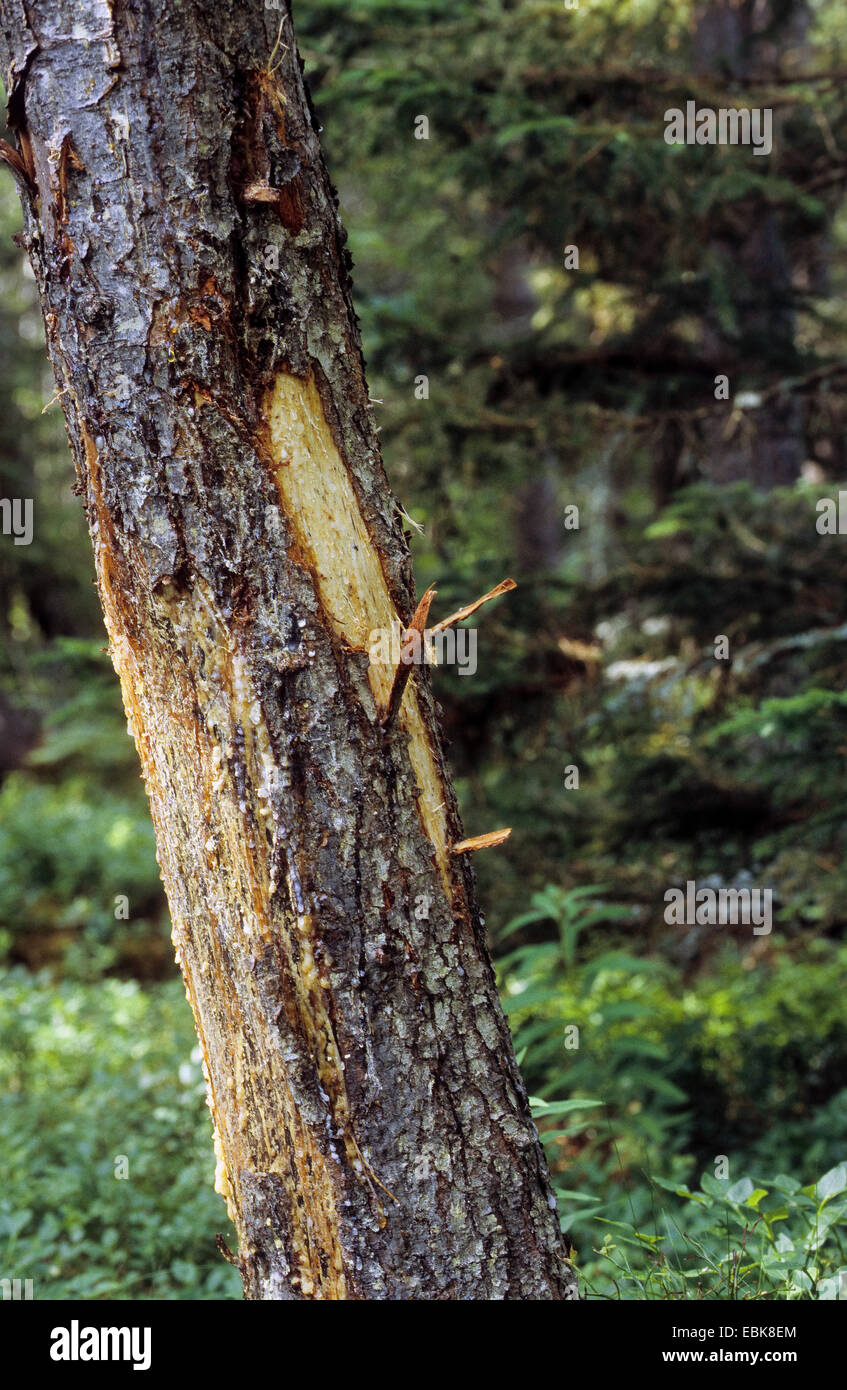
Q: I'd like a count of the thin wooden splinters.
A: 3